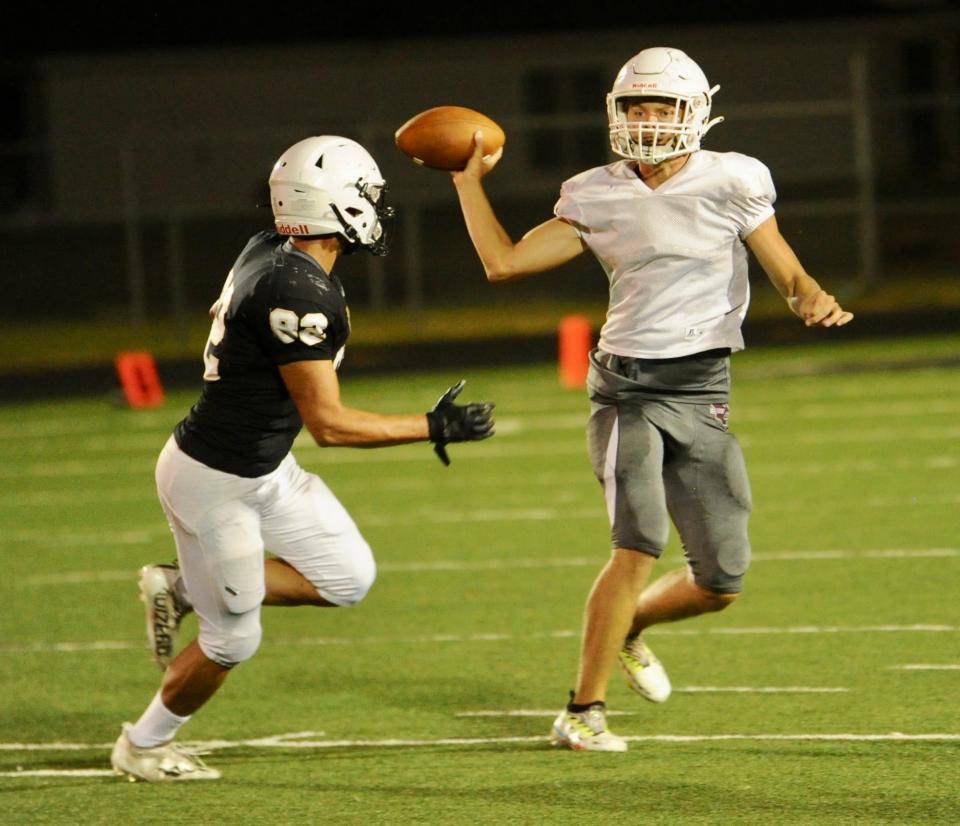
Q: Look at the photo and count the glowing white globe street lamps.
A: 0